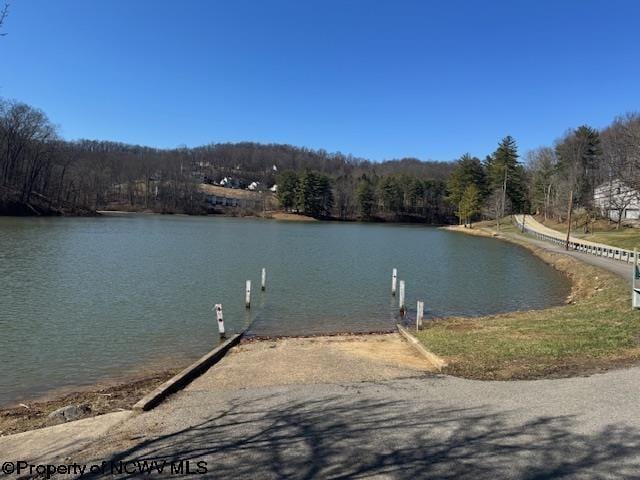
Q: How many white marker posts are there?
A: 6